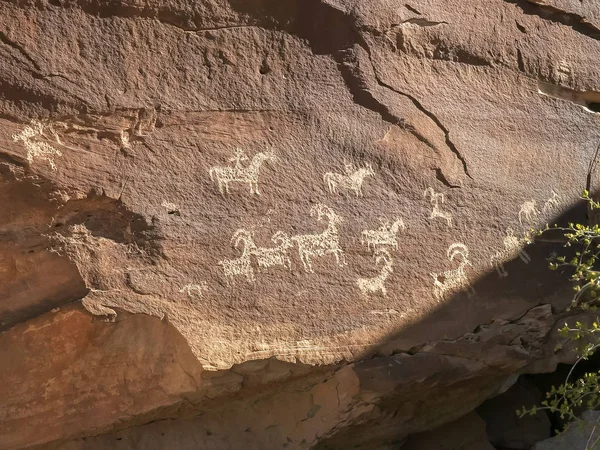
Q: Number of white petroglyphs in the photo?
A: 14